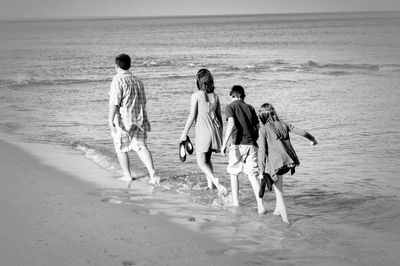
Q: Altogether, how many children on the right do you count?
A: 2